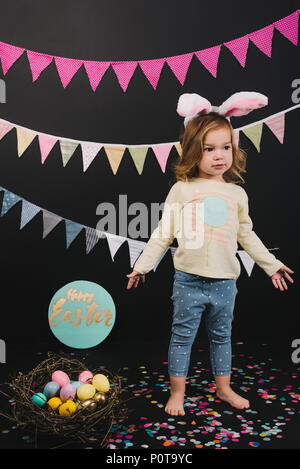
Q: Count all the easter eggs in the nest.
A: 12